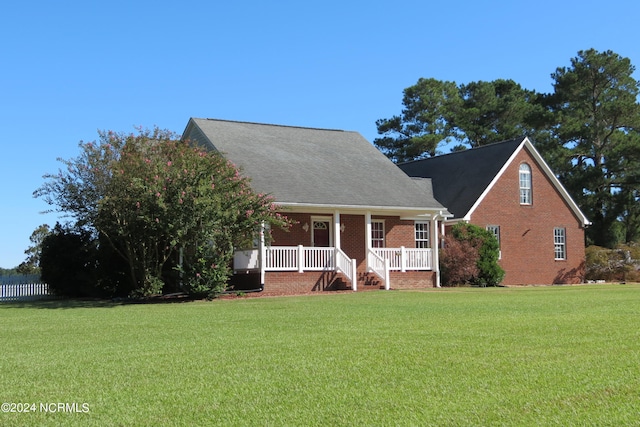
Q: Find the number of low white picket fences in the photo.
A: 1